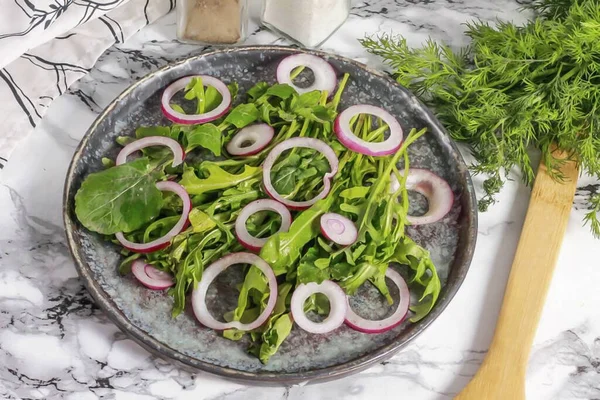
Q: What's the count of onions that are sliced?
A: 14